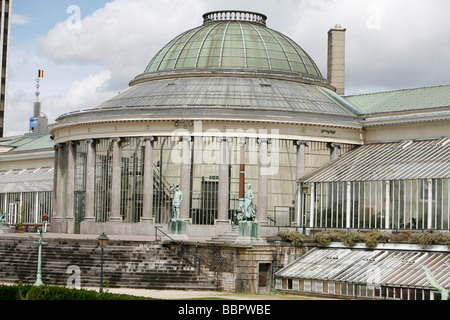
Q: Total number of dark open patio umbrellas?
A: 0